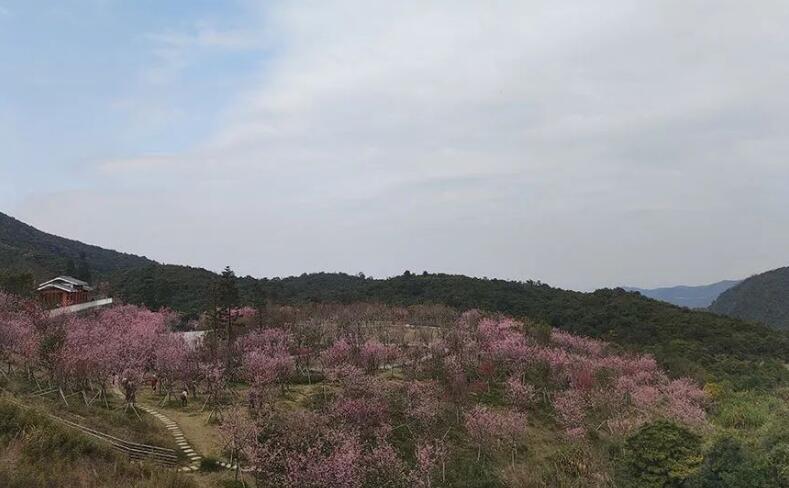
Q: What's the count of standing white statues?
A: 0